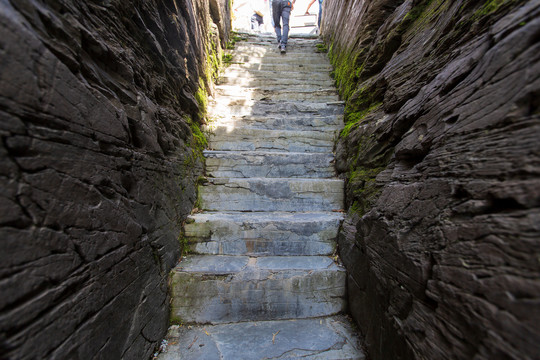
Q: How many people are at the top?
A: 3